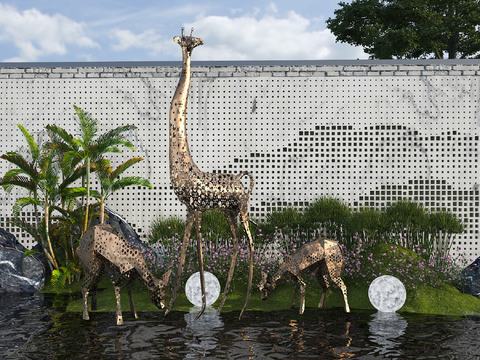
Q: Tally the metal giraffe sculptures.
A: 1